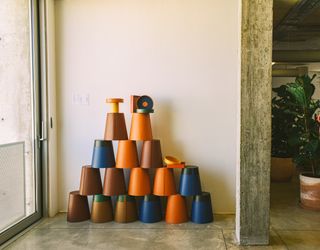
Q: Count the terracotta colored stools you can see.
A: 5